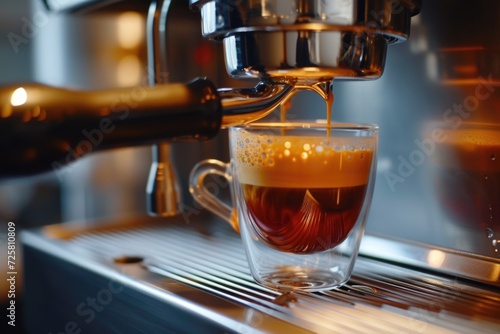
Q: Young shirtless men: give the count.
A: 0